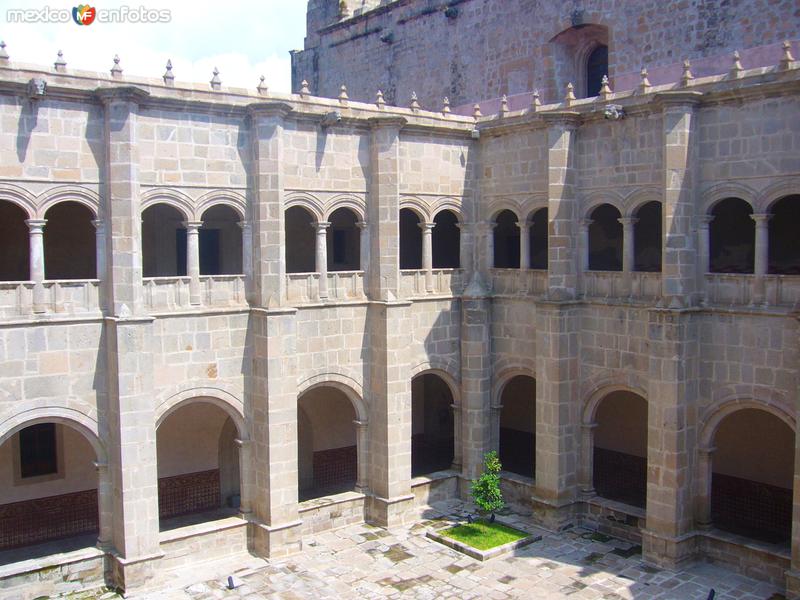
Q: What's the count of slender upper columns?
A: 7